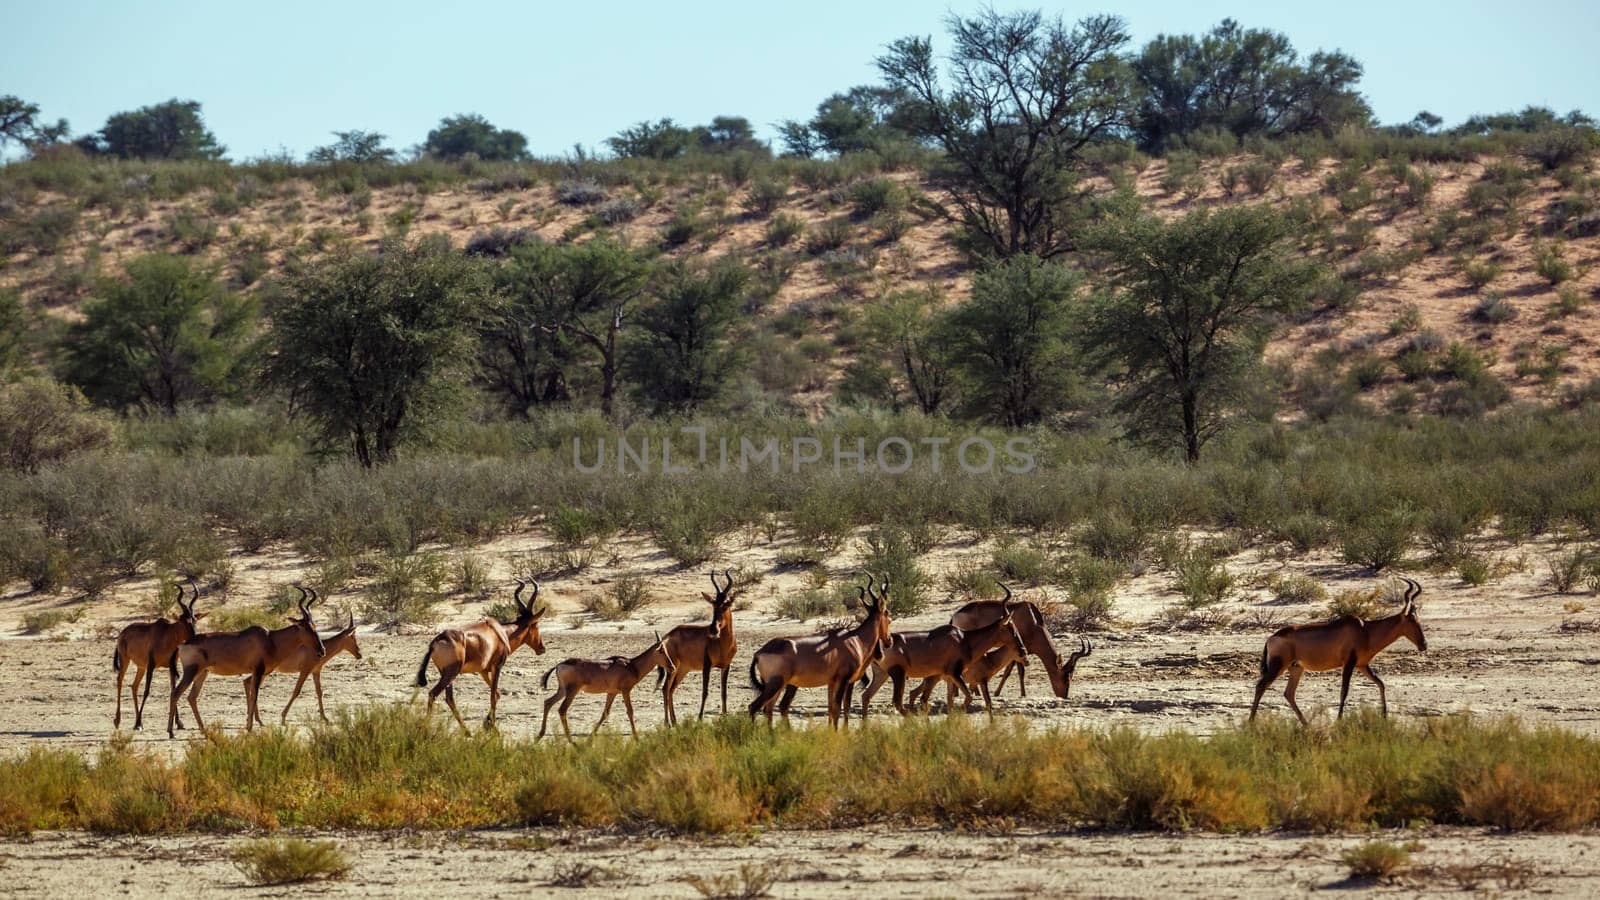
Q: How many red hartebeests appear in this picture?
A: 11